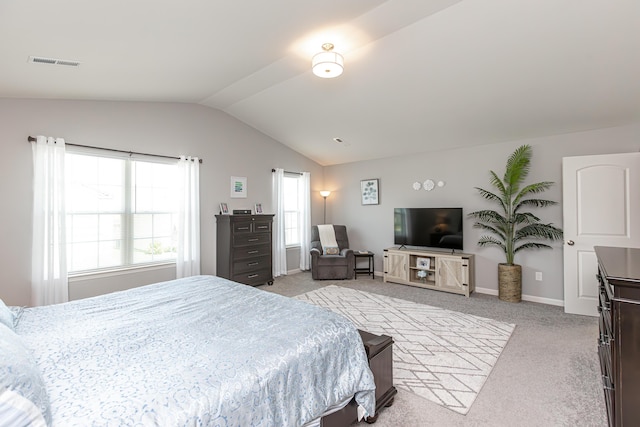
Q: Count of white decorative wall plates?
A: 3